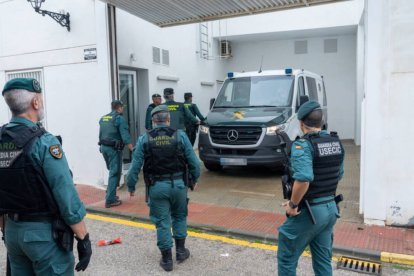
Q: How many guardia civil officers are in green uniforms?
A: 7